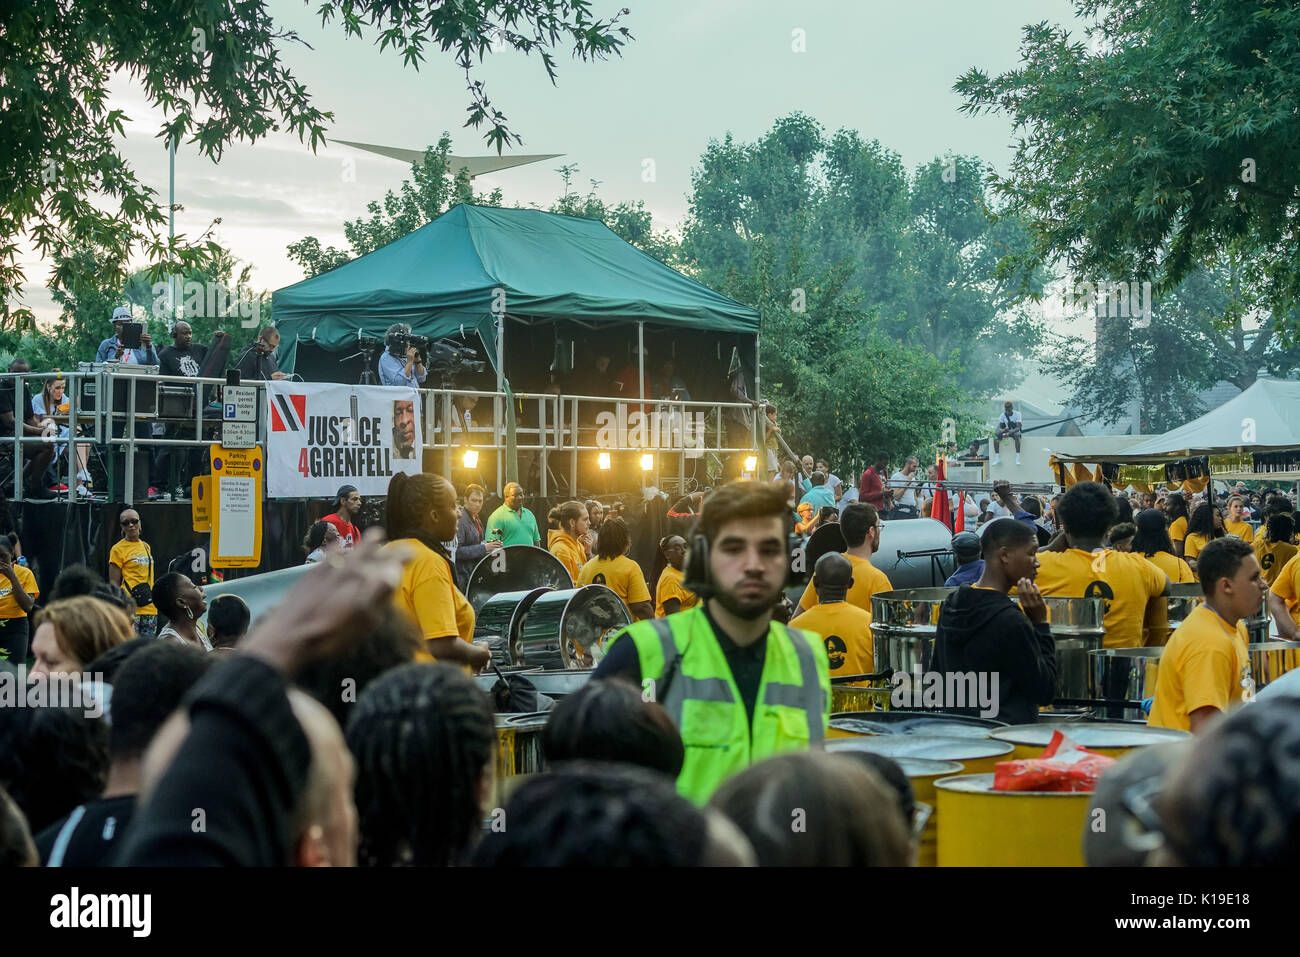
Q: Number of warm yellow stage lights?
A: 4